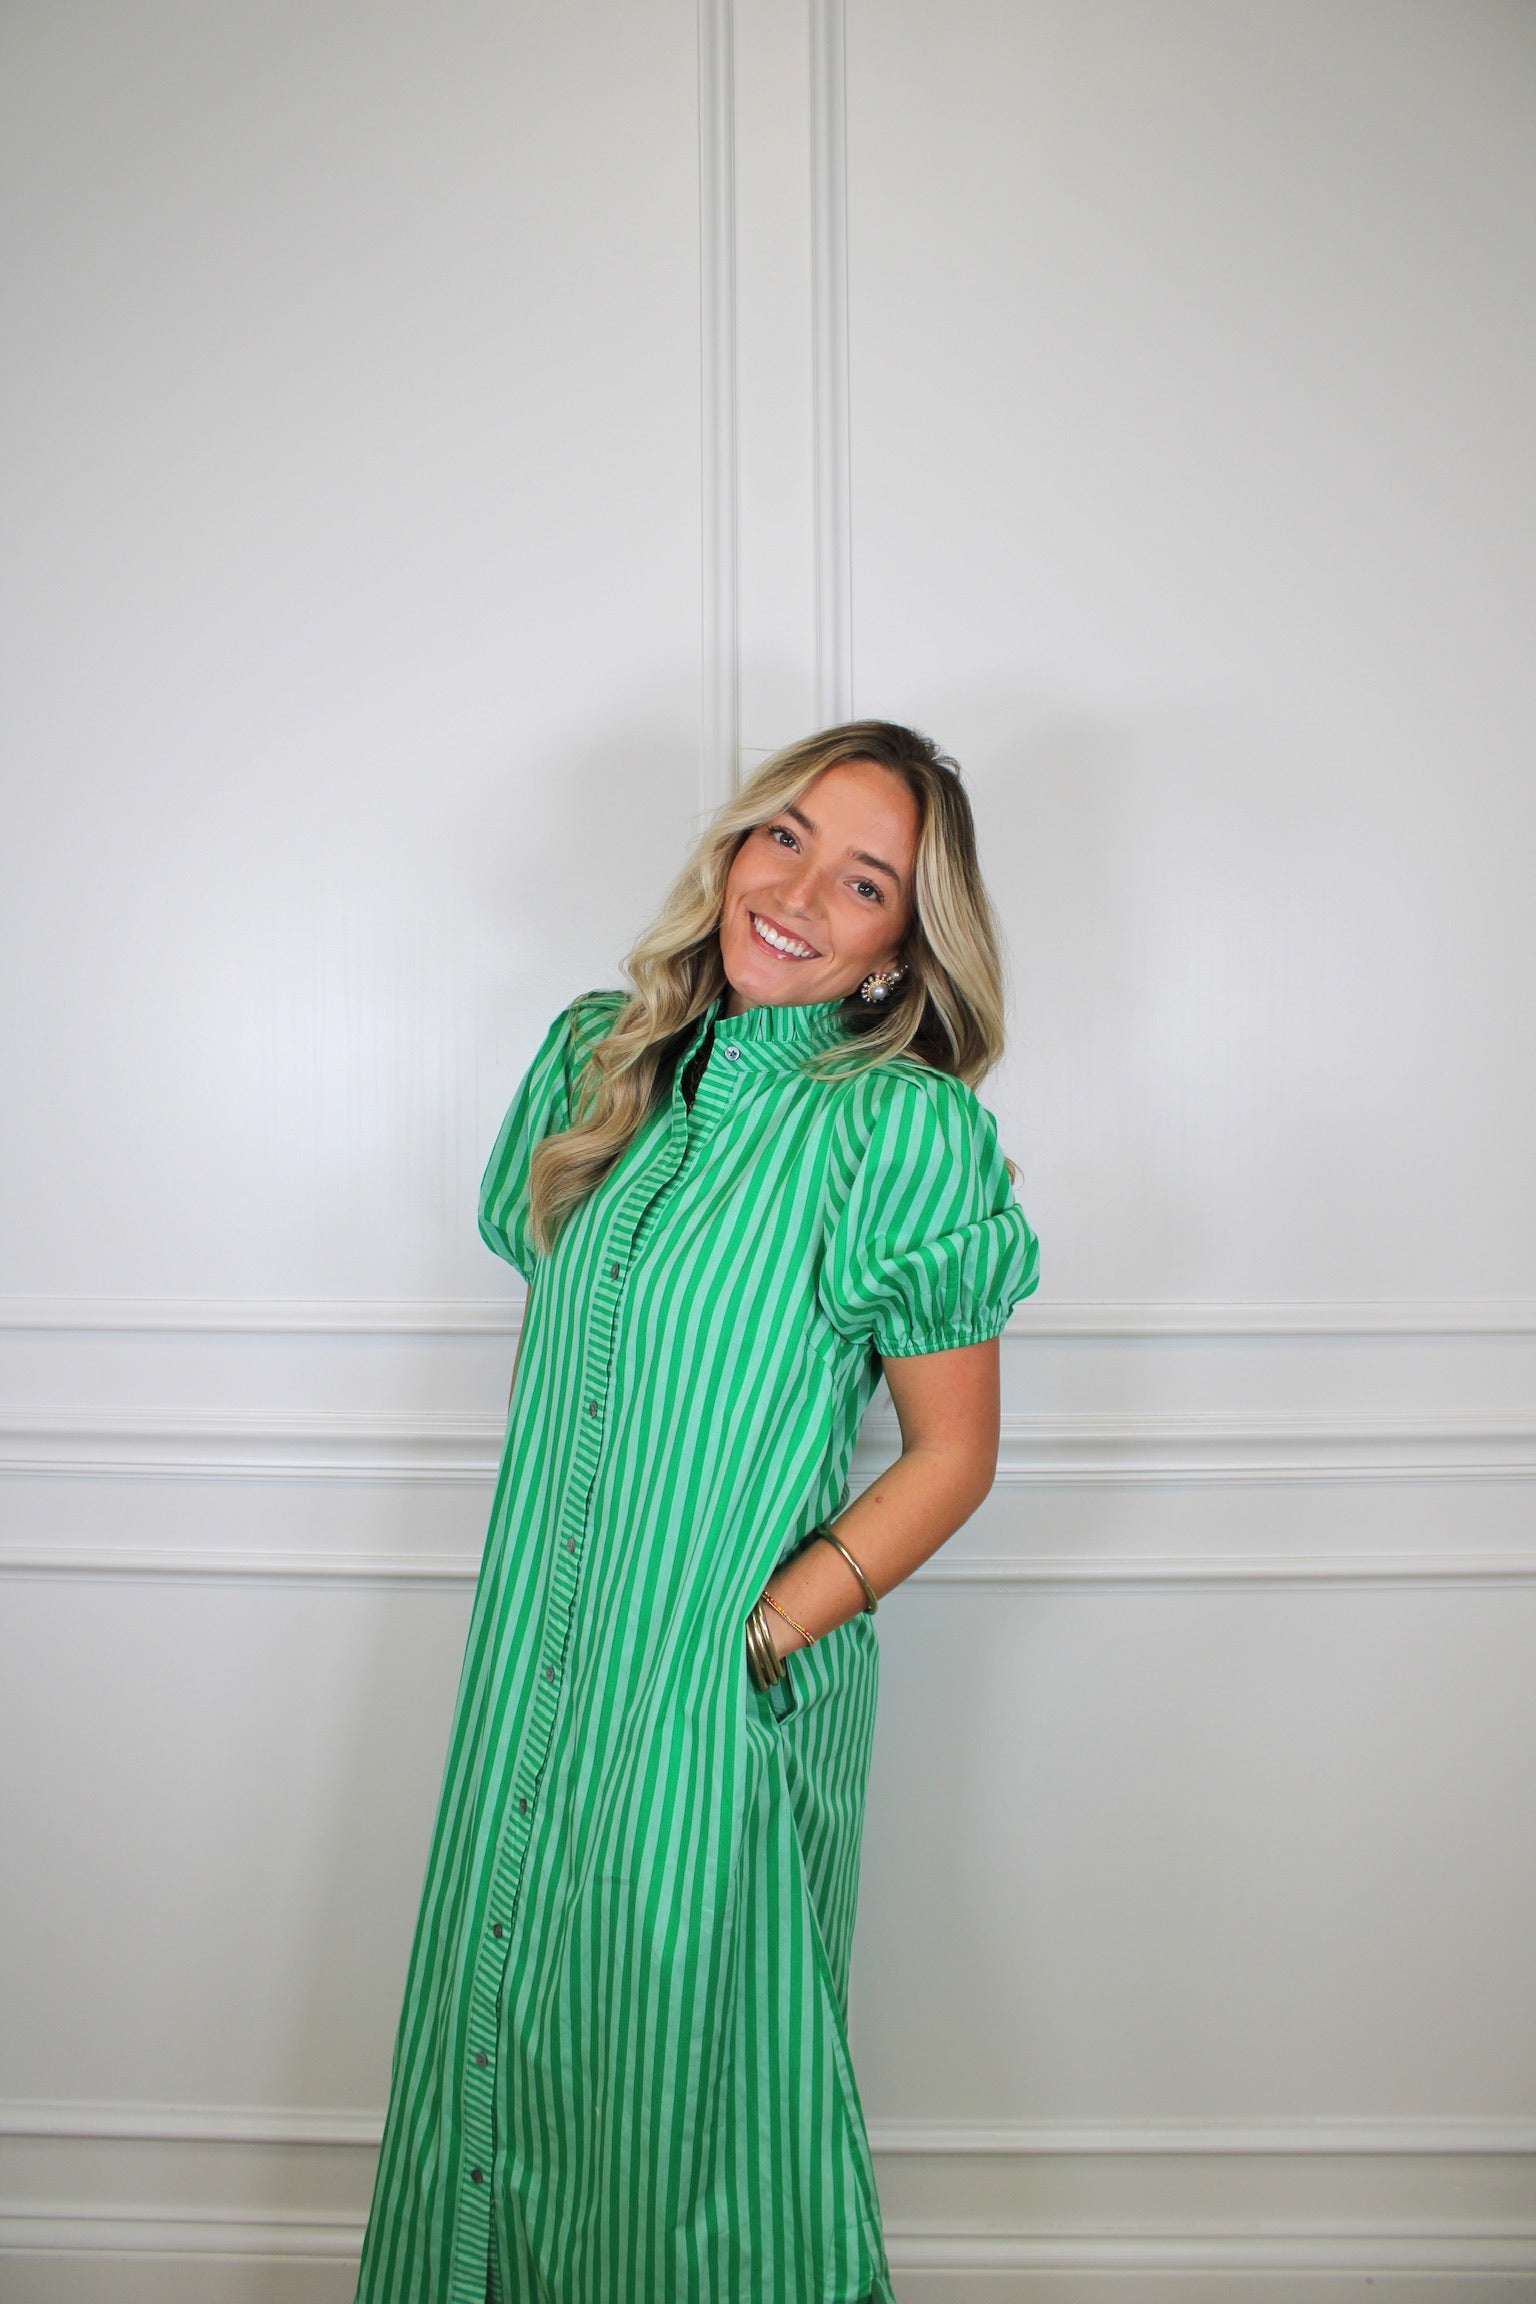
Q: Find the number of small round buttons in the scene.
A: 9